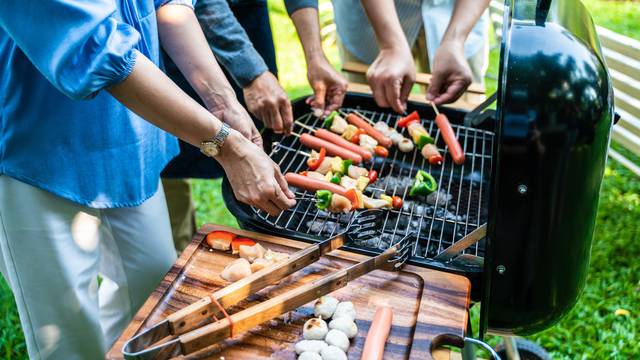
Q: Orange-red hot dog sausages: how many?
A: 6